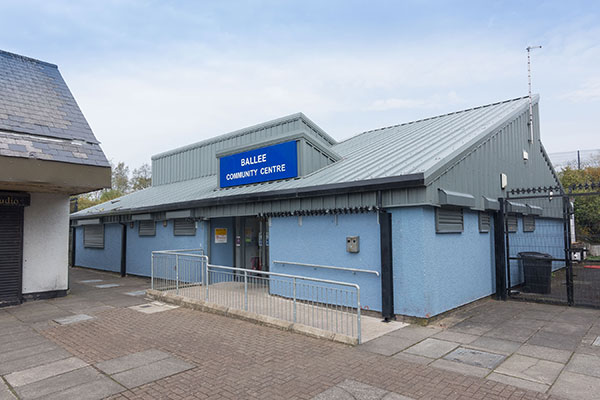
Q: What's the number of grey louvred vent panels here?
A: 7